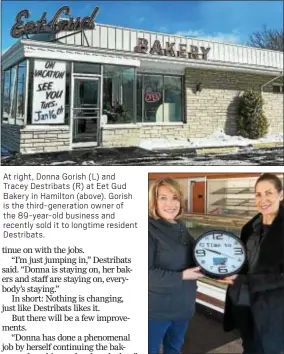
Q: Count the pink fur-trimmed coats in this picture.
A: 0